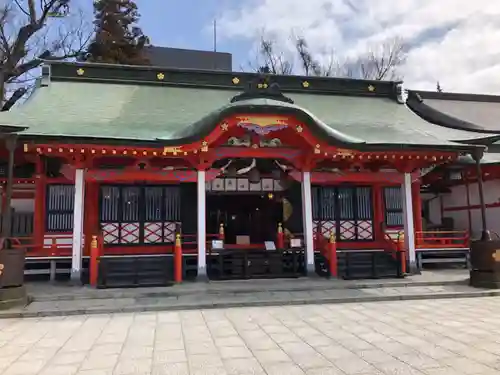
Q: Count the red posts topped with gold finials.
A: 6